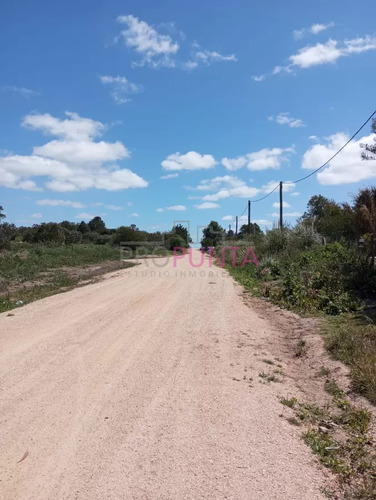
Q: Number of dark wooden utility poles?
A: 4